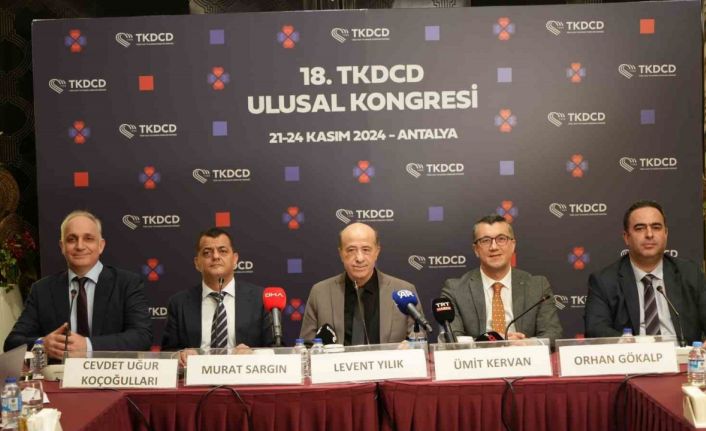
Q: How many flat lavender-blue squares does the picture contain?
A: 9